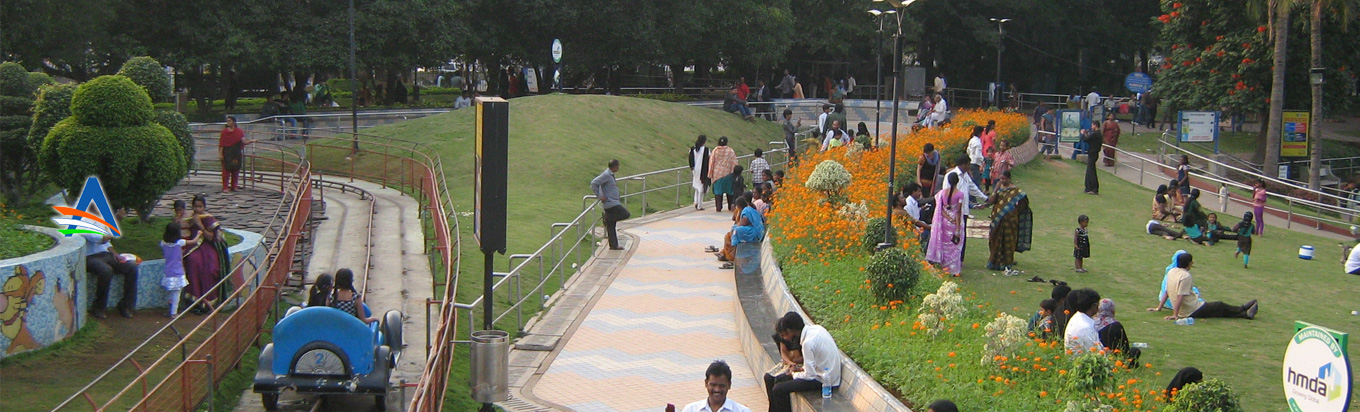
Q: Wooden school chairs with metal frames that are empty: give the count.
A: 0